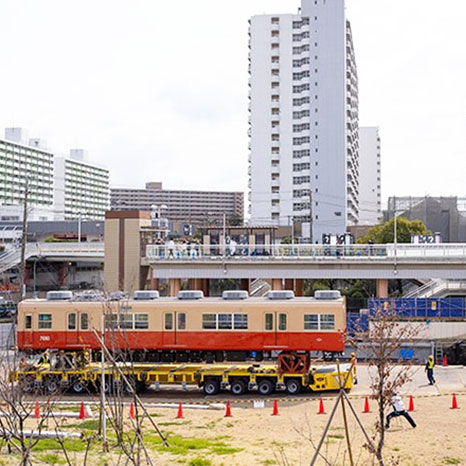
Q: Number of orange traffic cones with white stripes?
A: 0